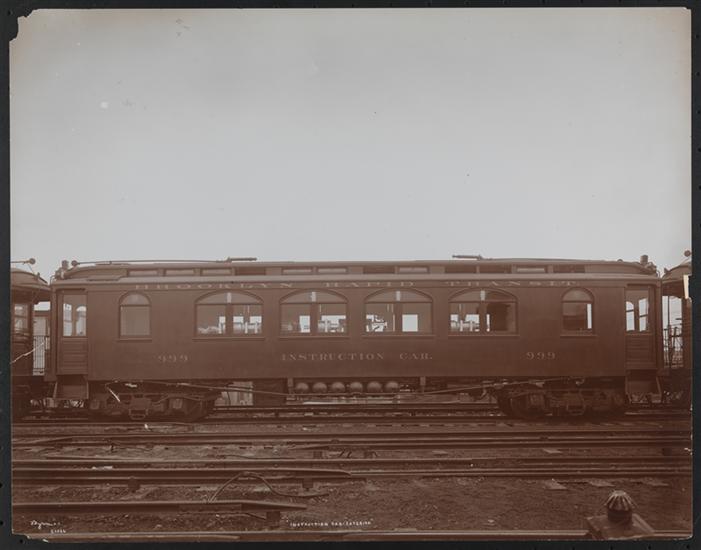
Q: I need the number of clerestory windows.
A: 12